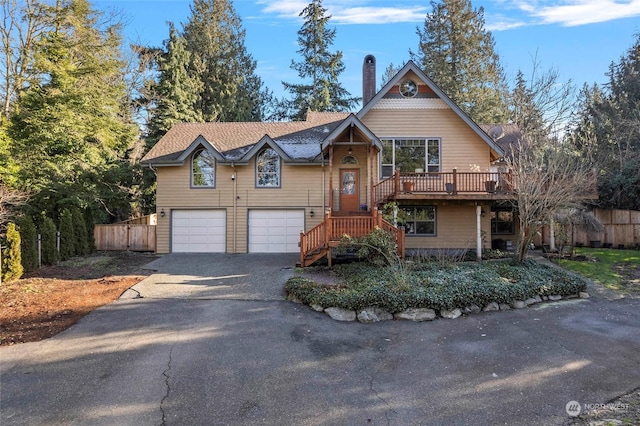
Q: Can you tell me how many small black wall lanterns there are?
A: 2